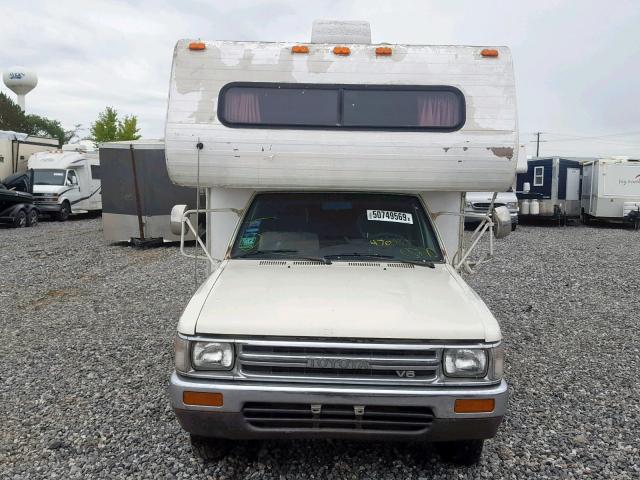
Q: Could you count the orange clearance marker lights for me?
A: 5